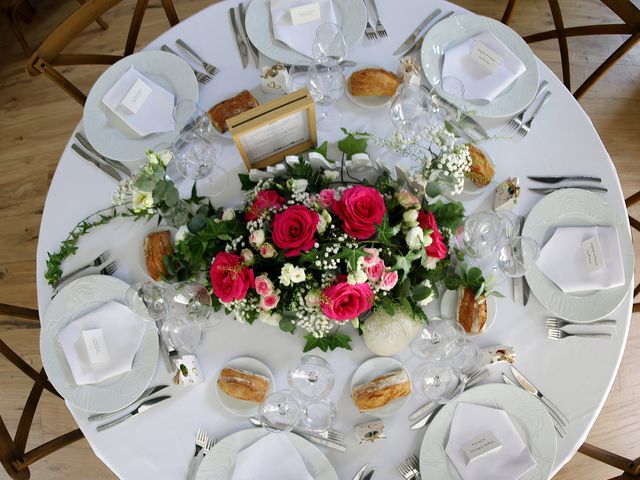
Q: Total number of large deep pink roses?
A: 6